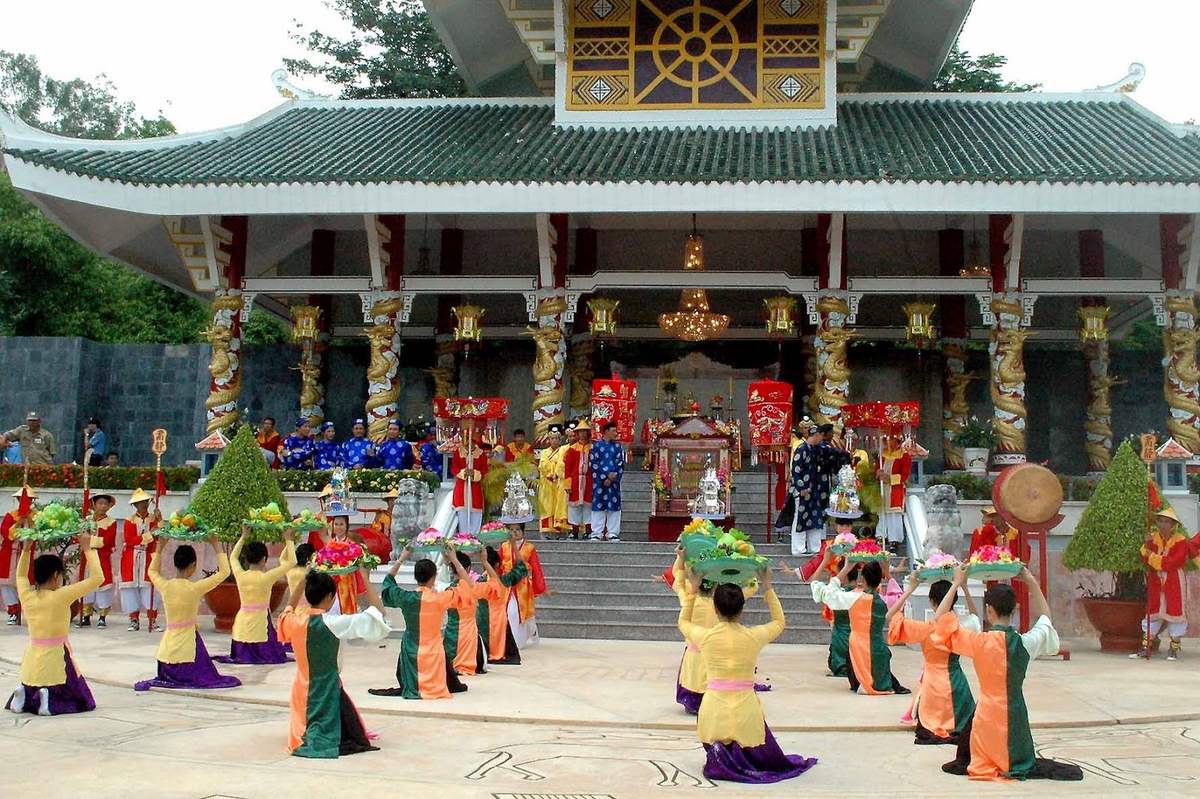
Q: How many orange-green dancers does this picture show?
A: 8